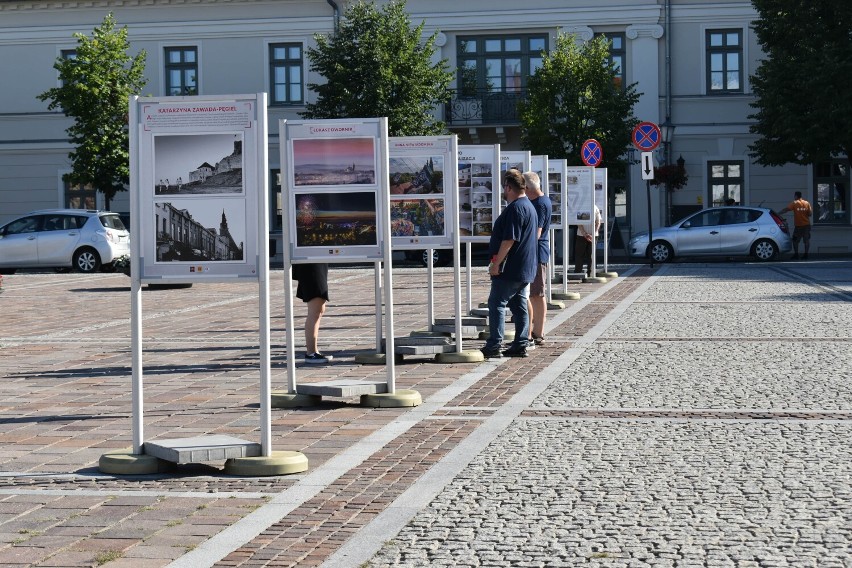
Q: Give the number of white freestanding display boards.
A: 9